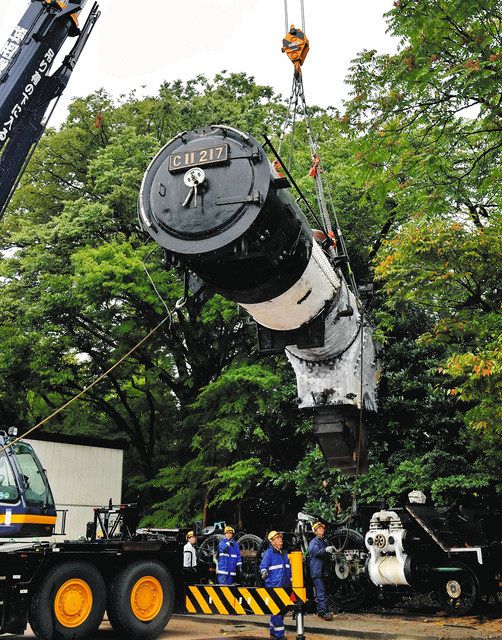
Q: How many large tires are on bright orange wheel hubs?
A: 2